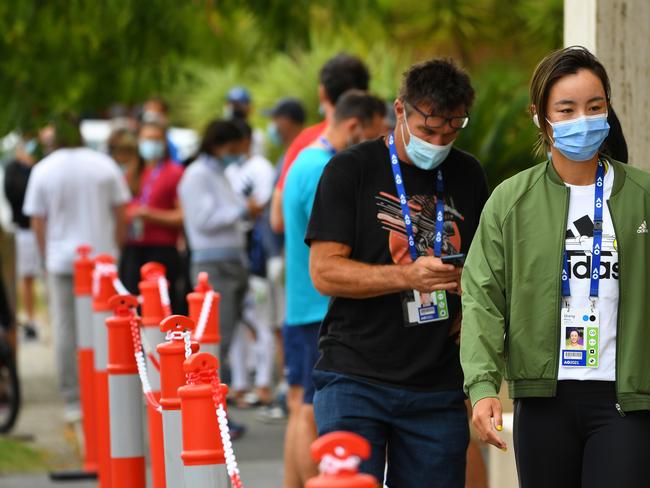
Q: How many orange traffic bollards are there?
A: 8